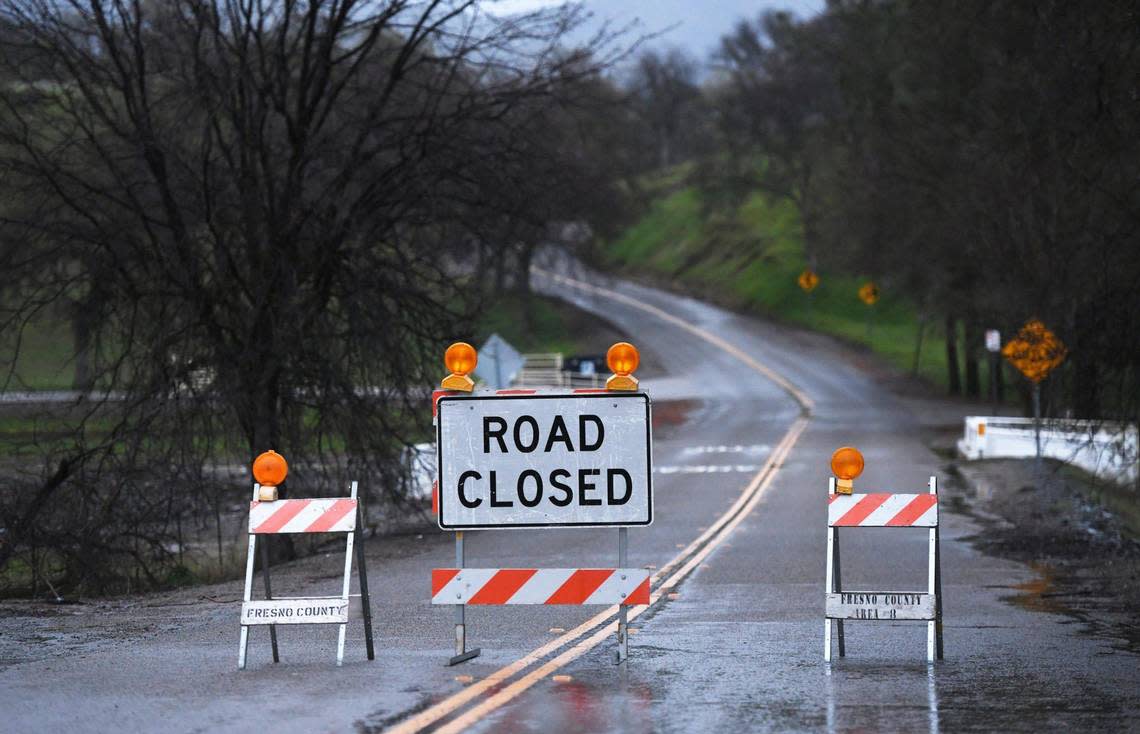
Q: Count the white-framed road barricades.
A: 2